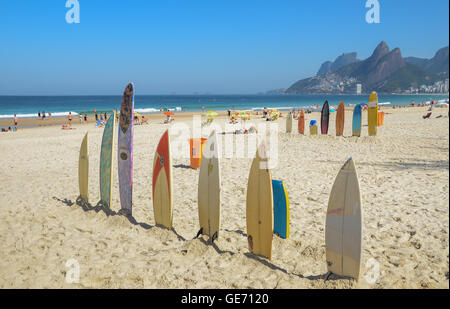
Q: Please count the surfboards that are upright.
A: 15